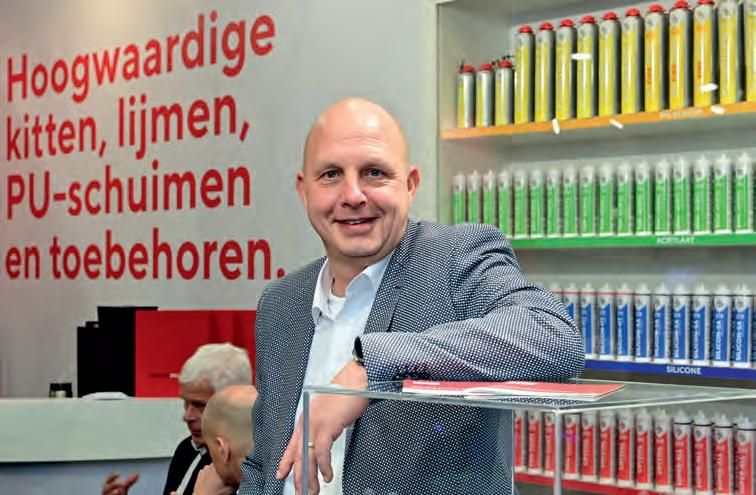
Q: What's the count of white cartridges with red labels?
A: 13